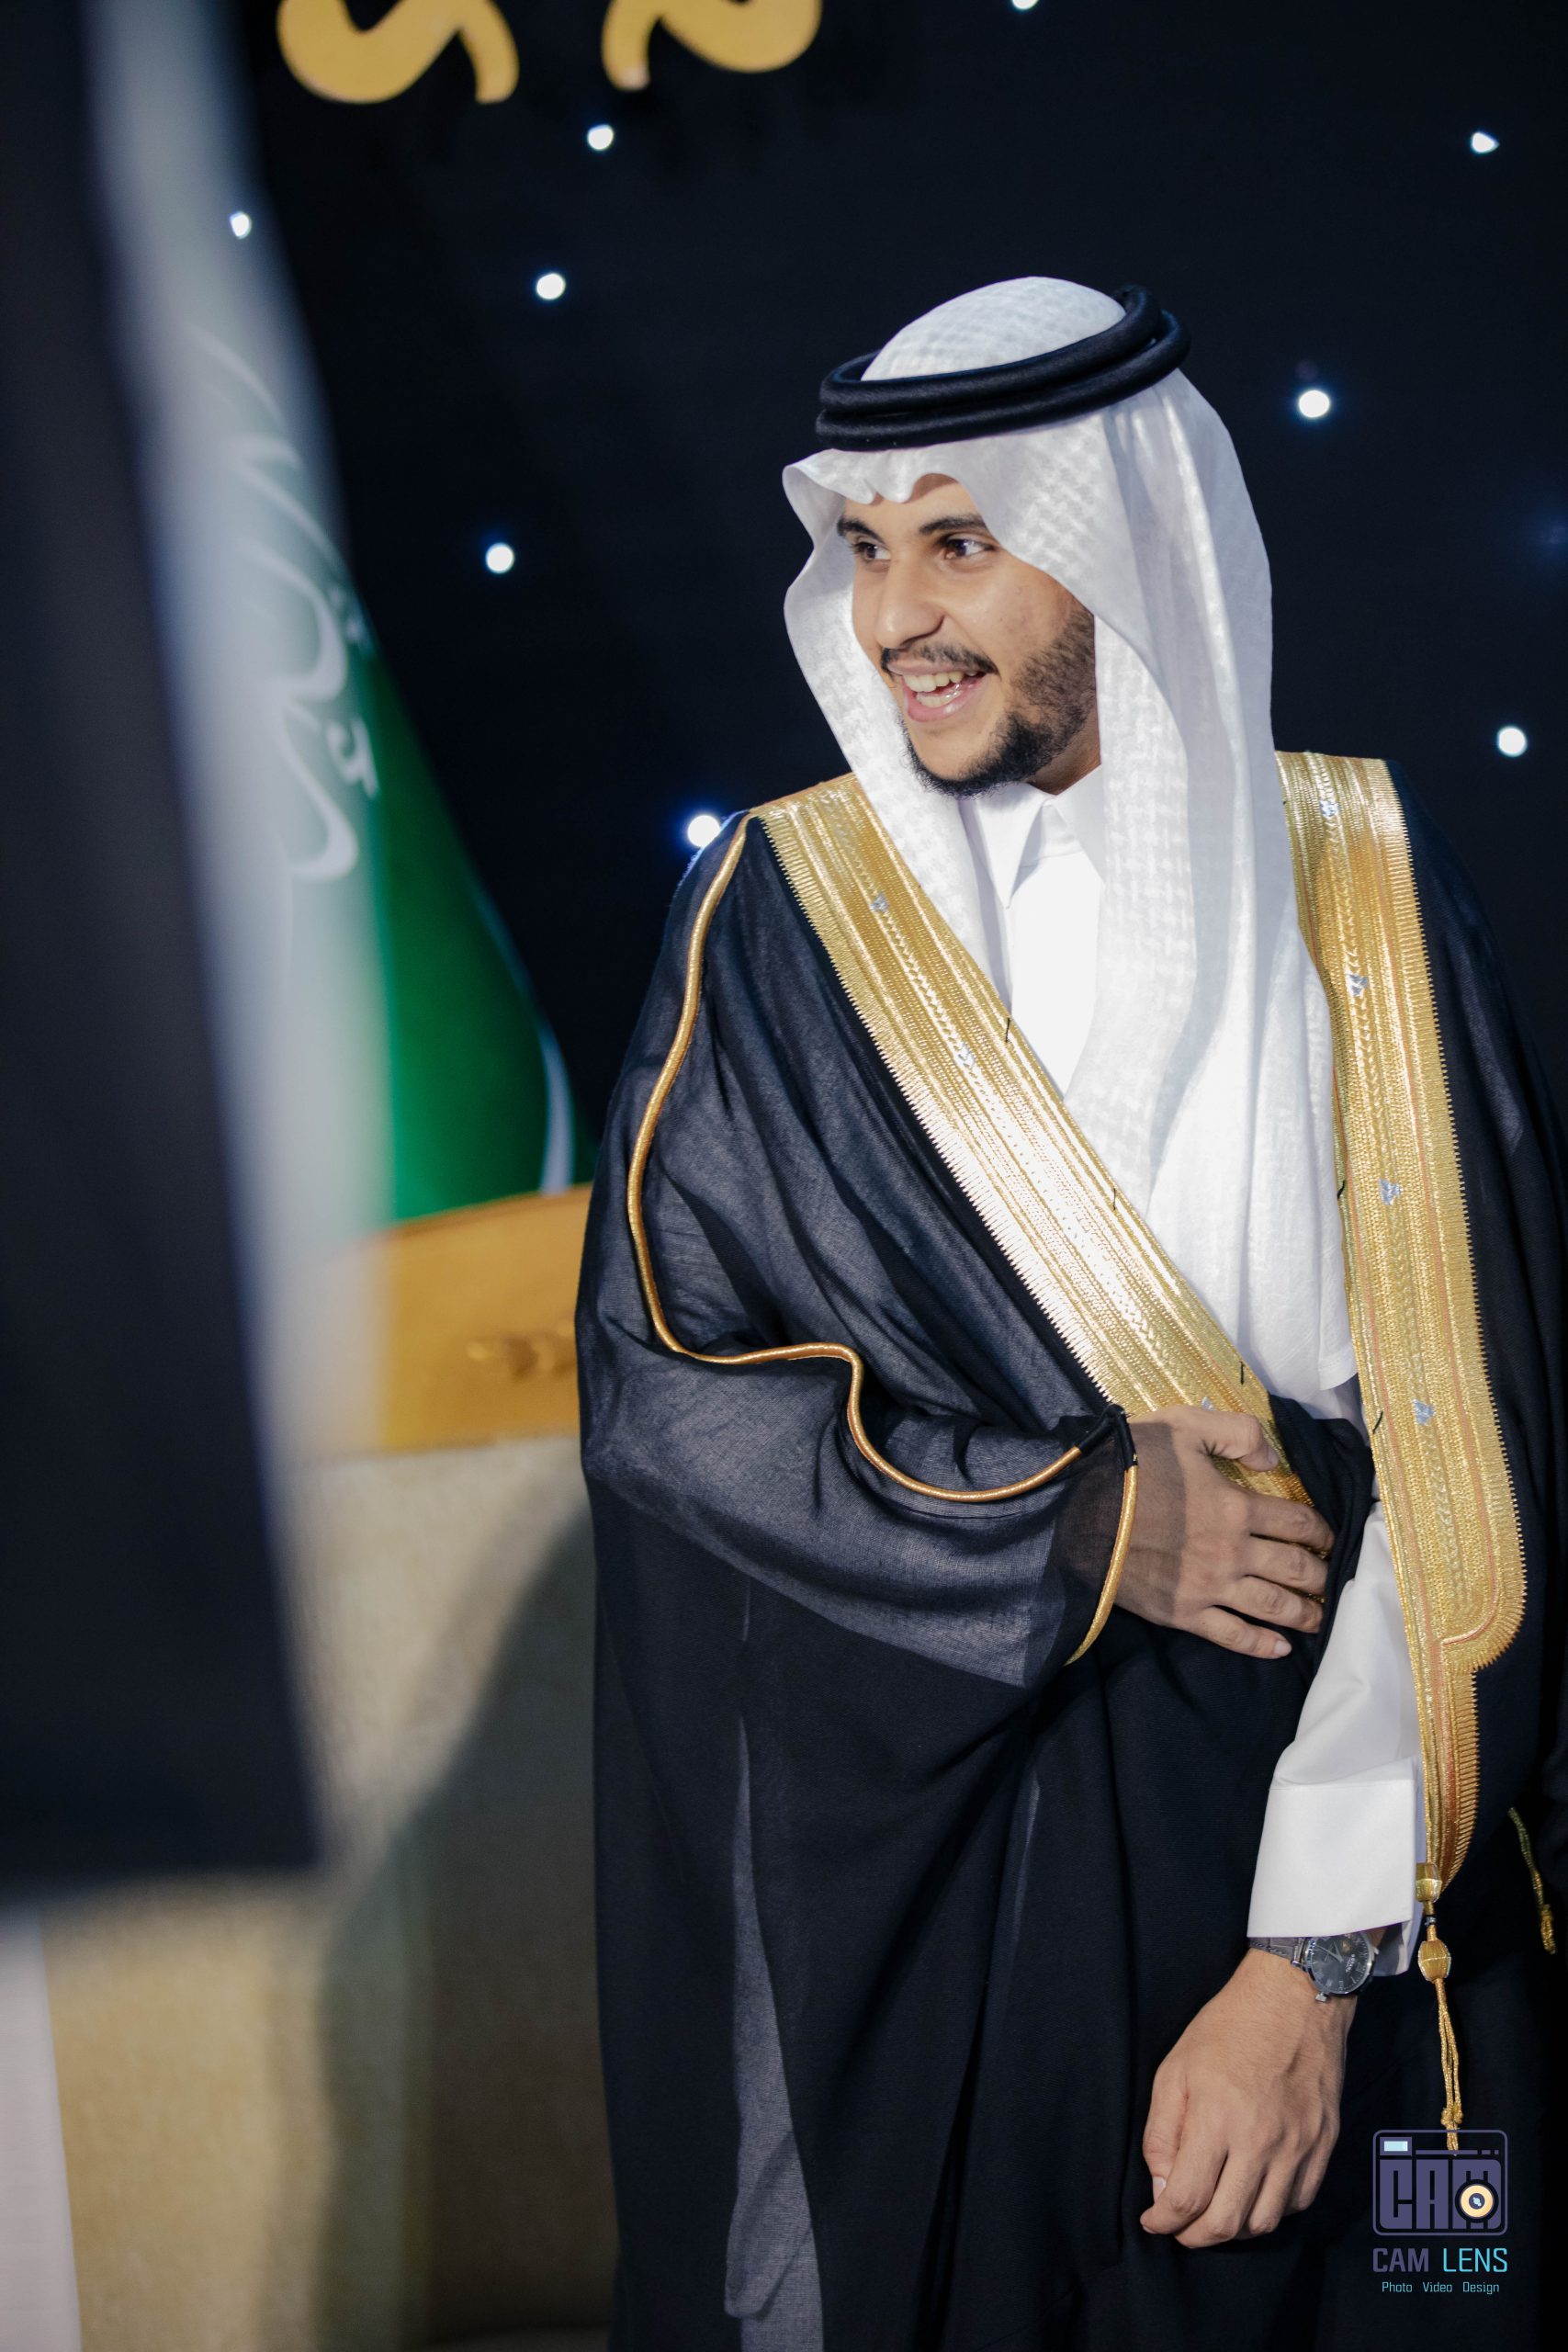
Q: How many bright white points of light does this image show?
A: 9